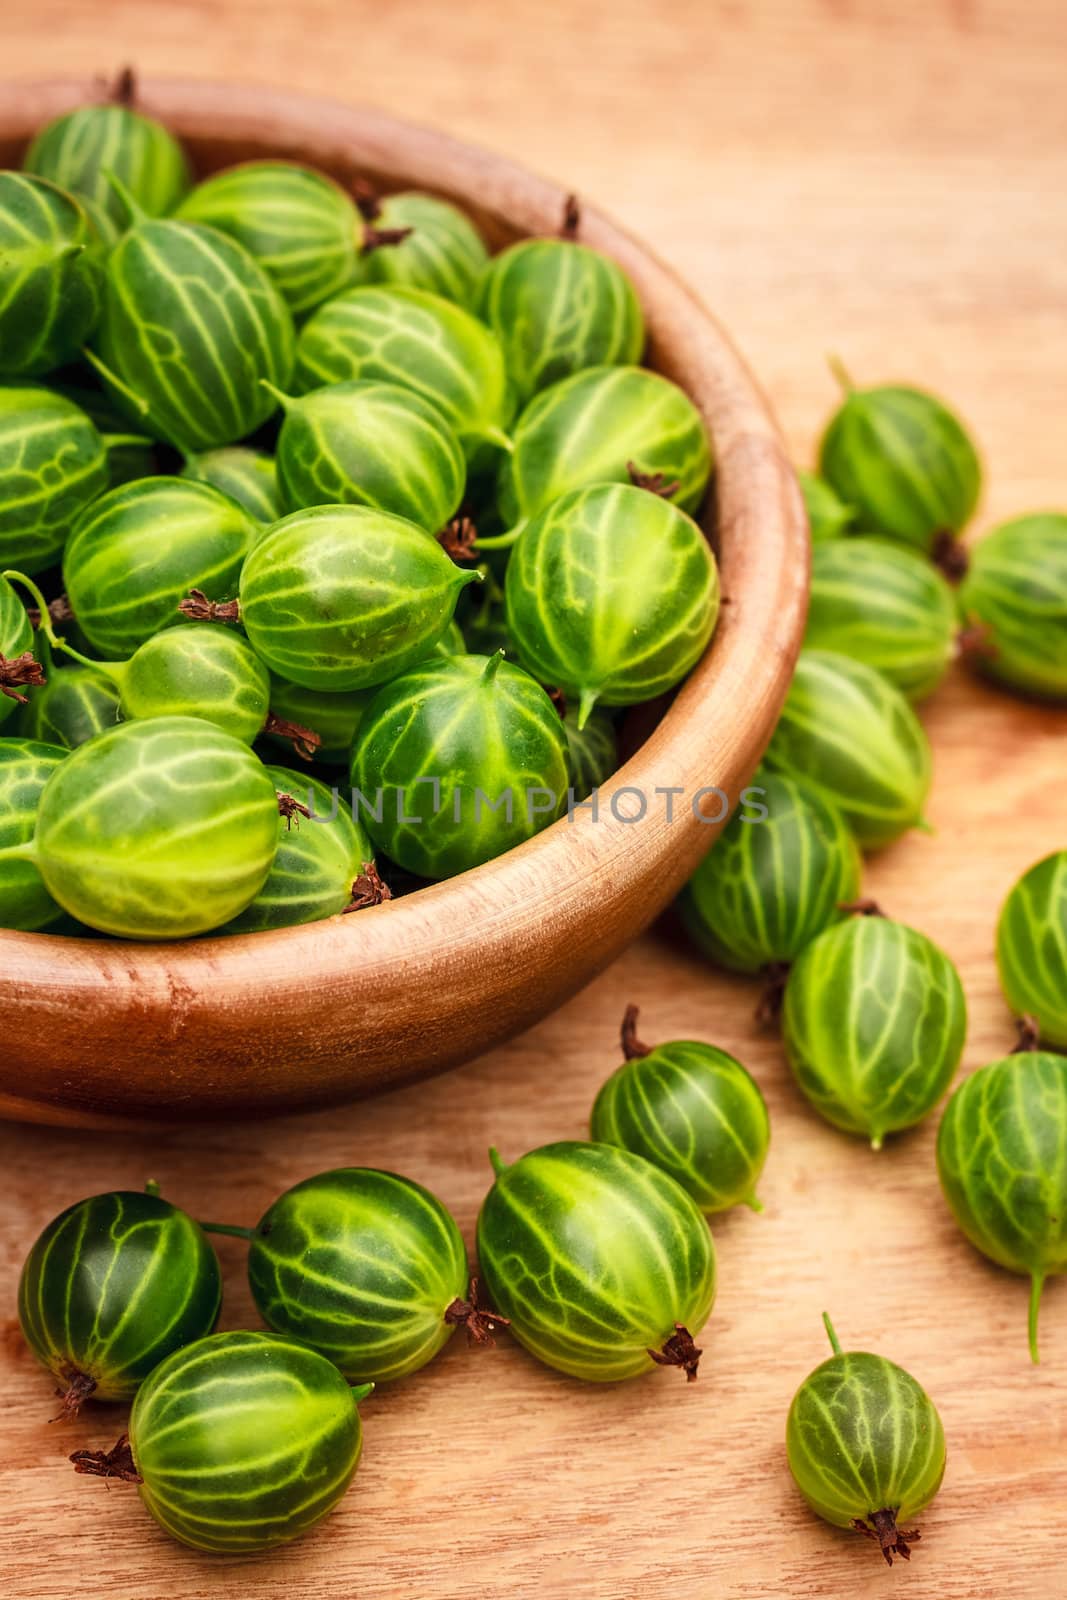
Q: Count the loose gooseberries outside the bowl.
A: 15